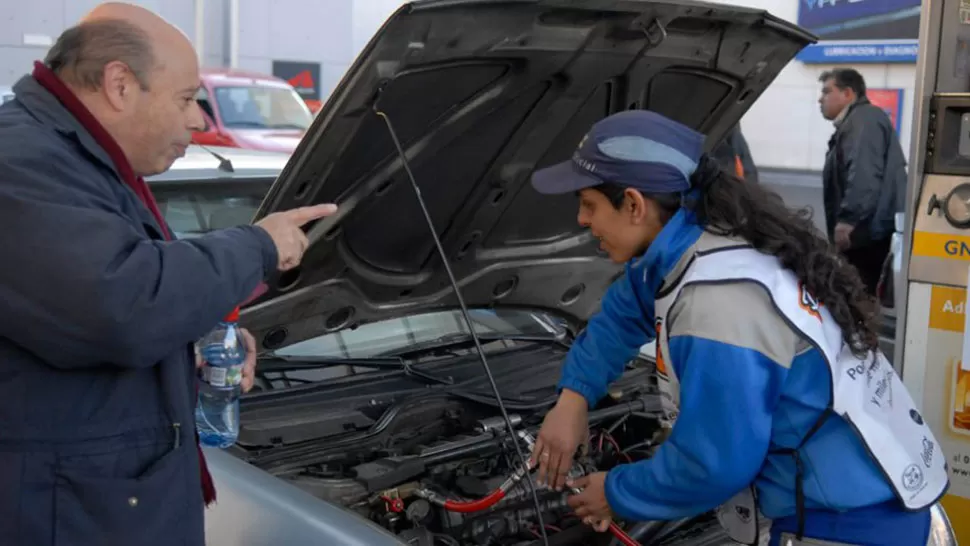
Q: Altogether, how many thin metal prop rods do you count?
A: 1